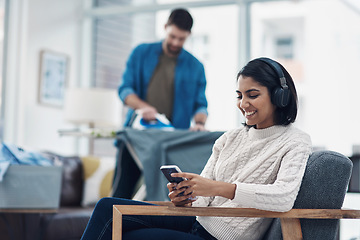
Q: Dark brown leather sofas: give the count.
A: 1